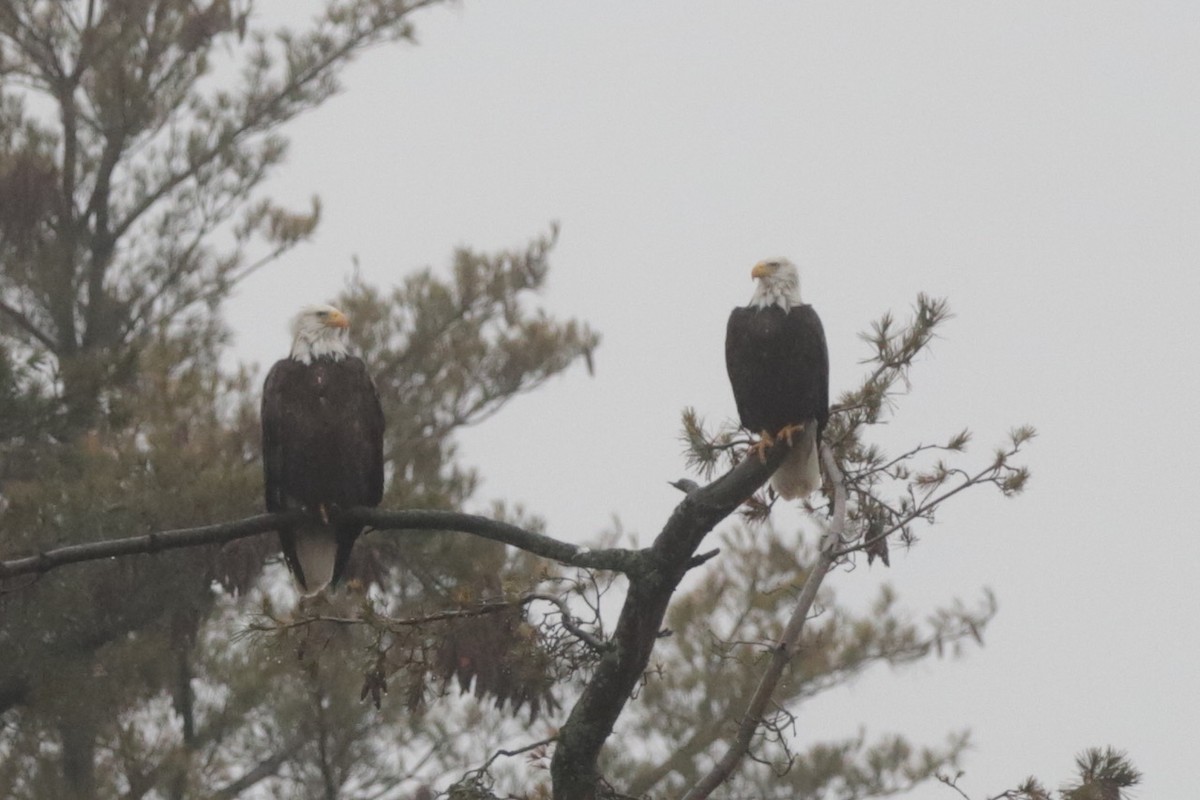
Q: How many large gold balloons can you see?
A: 0